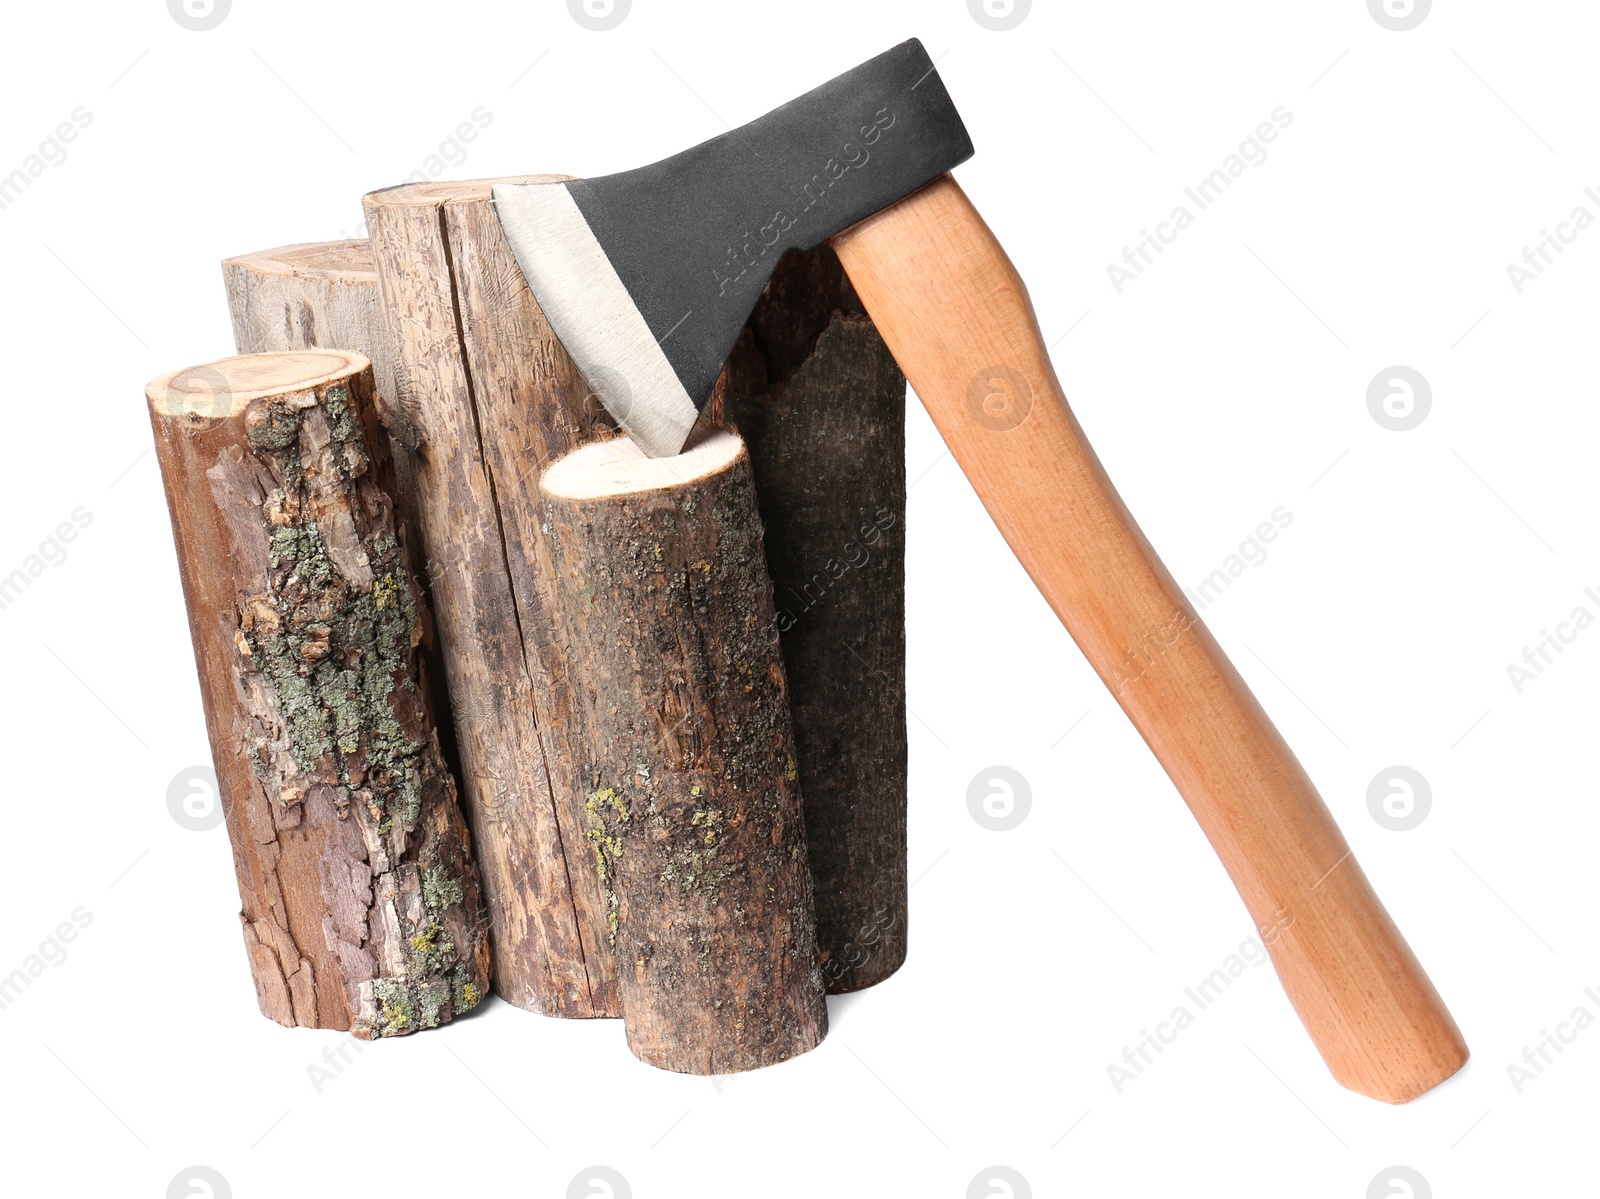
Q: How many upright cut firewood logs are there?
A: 5